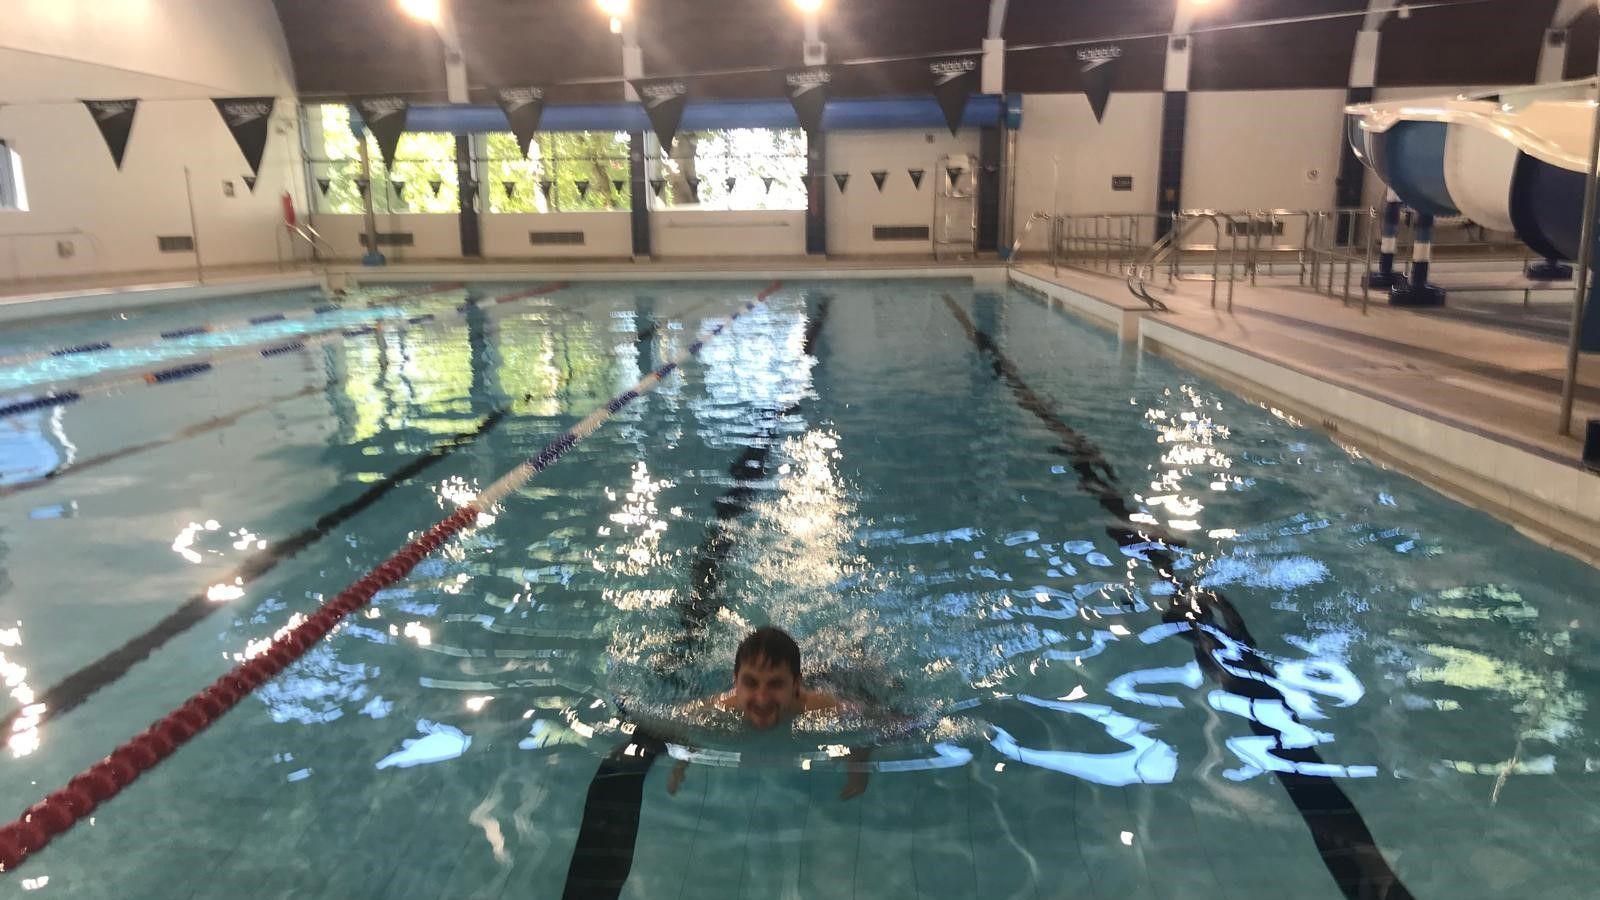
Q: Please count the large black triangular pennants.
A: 8